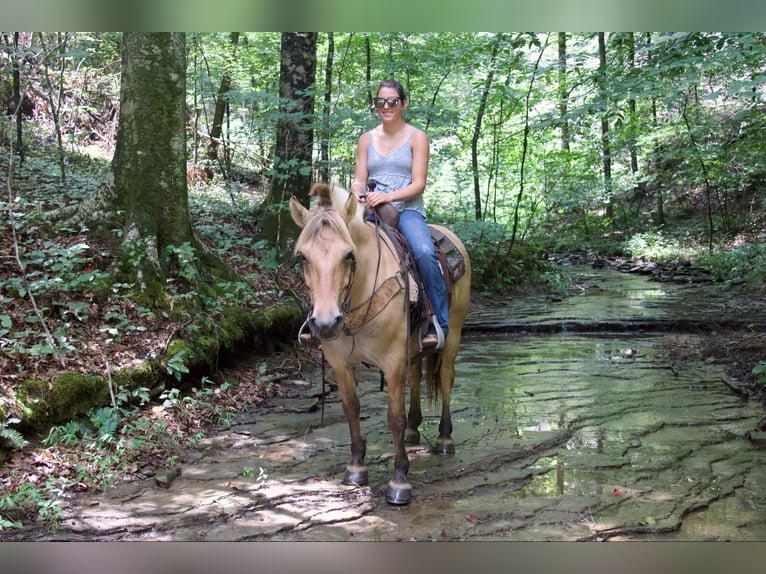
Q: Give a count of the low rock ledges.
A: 1